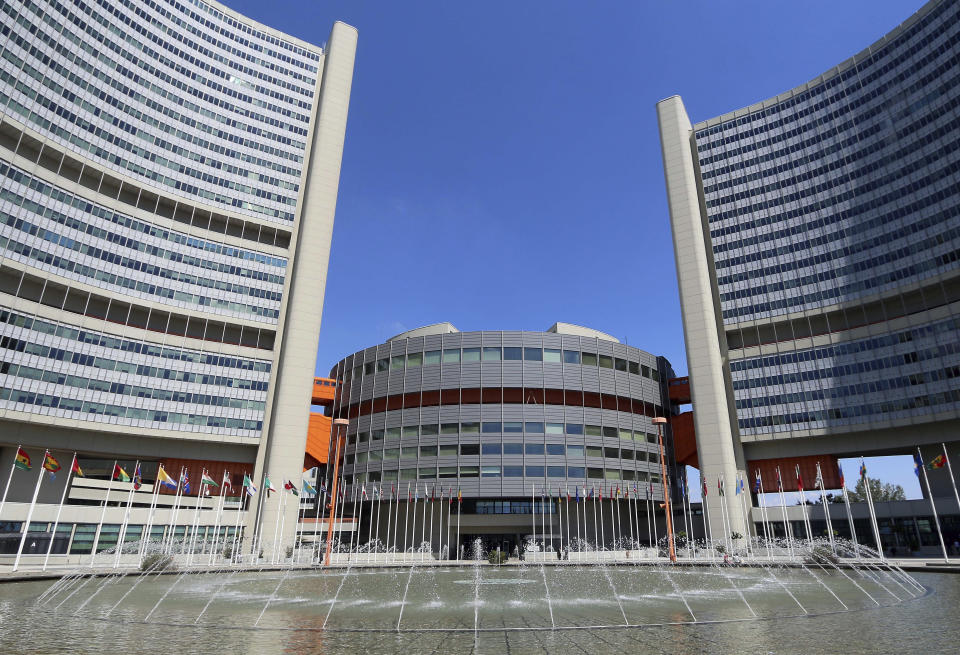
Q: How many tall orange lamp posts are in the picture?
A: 2